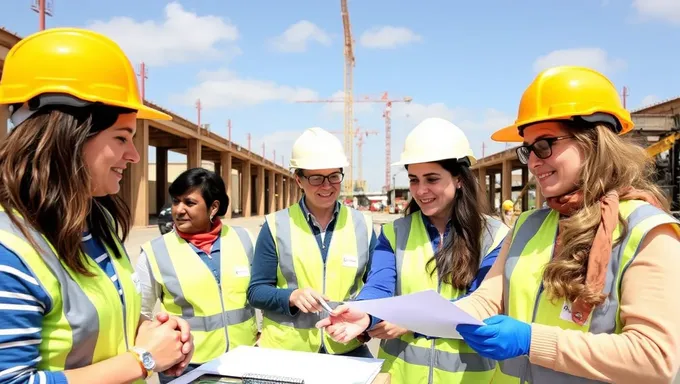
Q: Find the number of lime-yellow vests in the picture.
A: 5